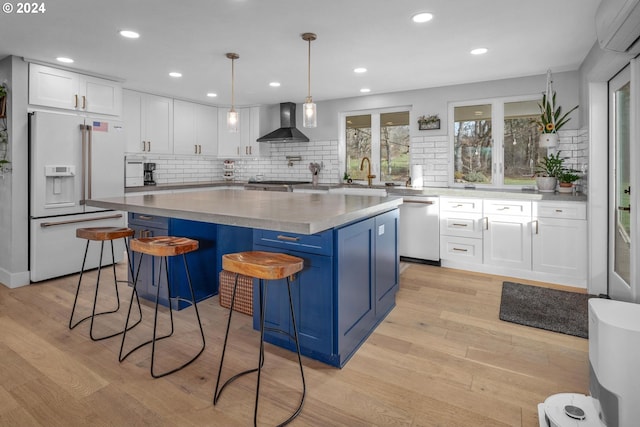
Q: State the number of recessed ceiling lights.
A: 9